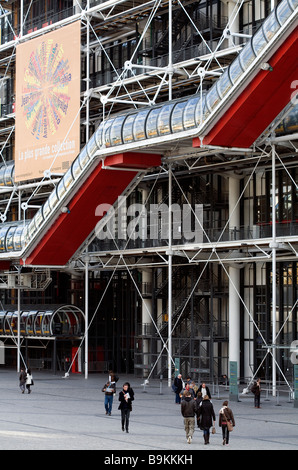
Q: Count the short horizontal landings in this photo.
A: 2